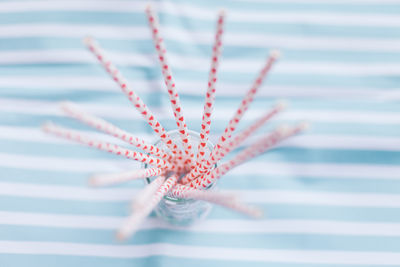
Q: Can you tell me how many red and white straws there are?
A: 14